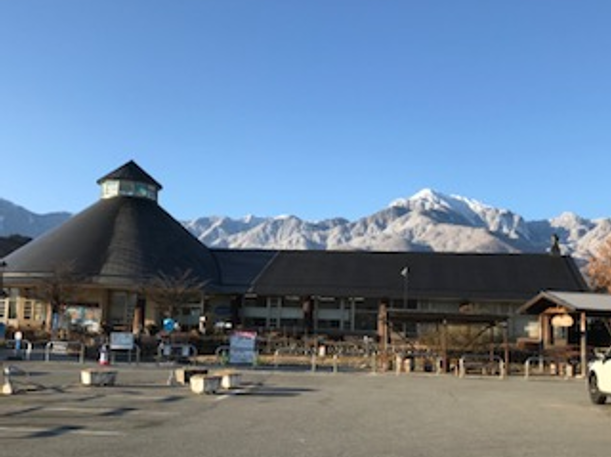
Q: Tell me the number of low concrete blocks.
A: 4